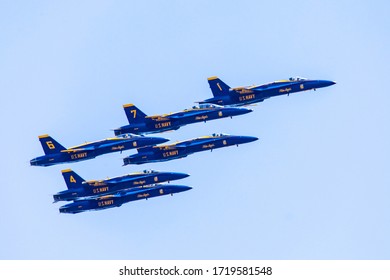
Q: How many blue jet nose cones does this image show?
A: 6